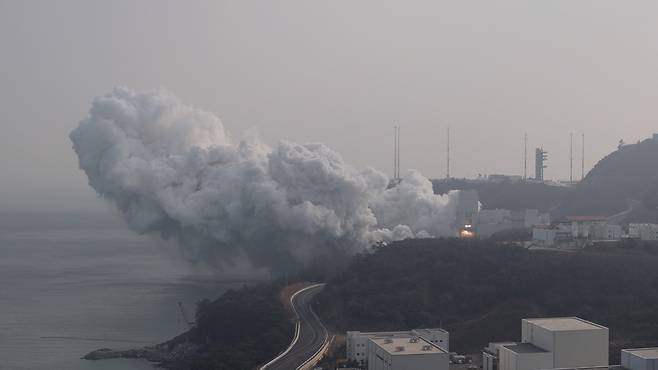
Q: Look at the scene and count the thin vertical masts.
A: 6